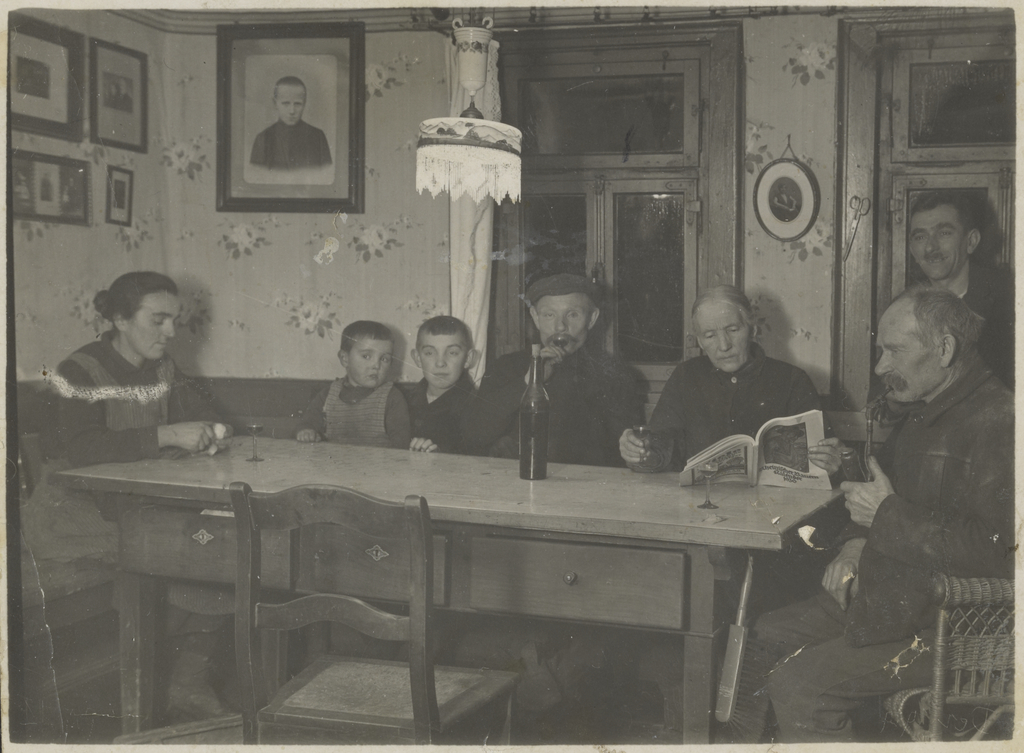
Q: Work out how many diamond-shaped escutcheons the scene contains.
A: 2